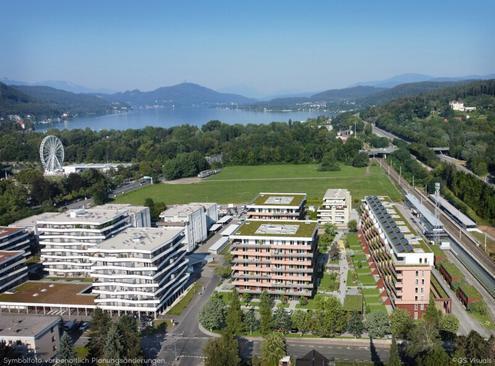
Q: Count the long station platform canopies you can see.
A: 2